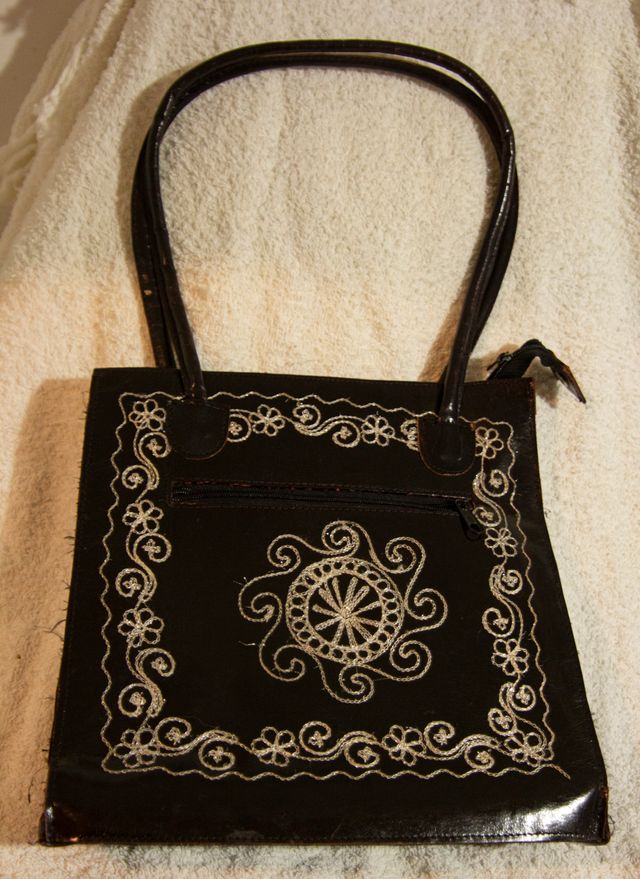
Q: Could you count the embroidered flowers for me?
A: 12